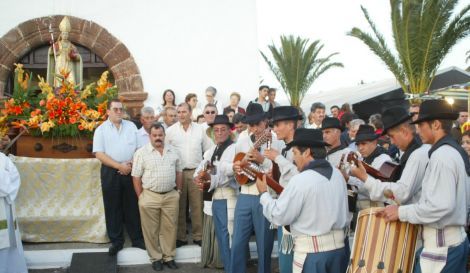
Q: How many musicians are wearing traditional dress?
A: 8